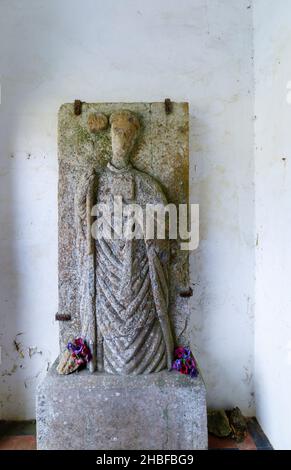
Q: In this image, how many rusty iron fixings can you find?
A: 4